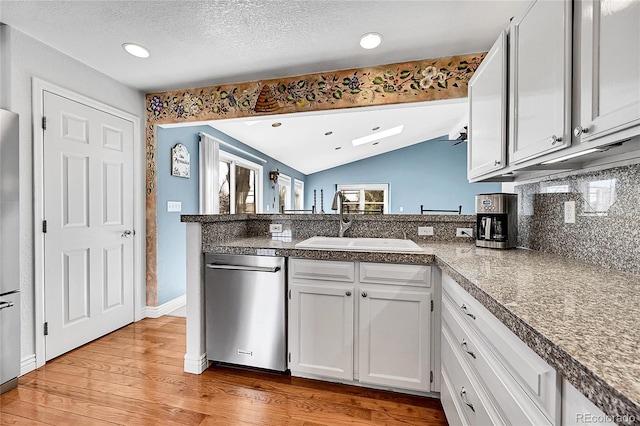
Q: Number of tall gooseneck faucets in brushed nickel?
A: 1